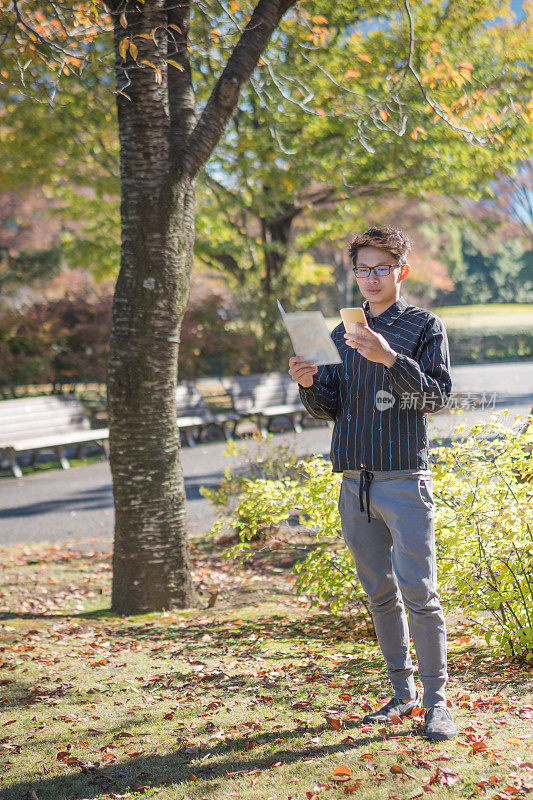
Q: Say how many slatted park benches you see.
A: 3